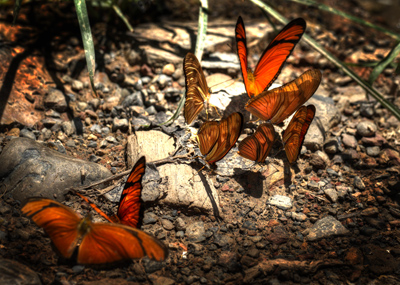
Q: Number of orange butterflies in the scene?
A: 8